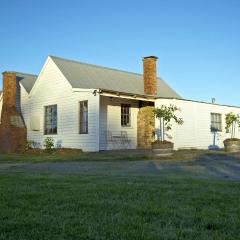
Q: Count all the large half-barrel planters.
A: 2